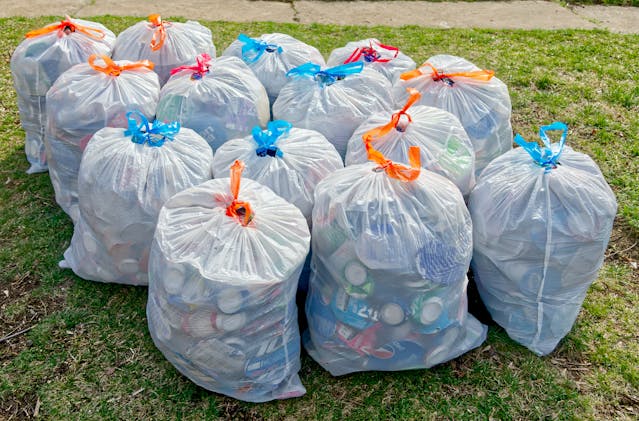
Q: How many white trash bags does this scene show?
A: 14